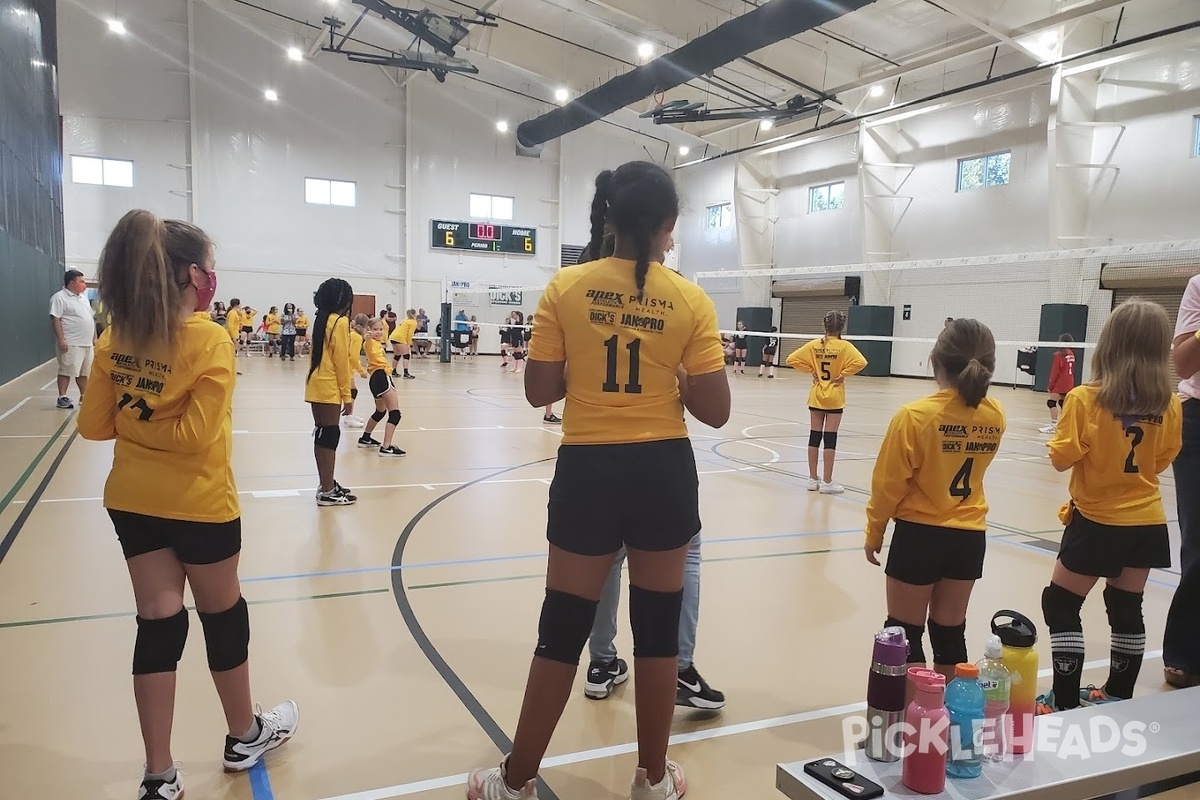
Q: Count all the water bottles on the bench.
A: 5